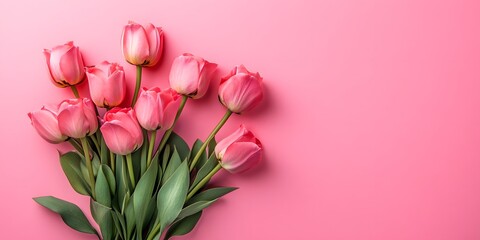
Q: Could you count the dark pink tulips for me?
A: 10